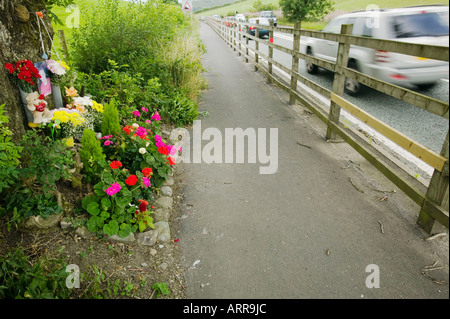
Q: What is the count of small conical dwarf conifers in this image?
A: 2